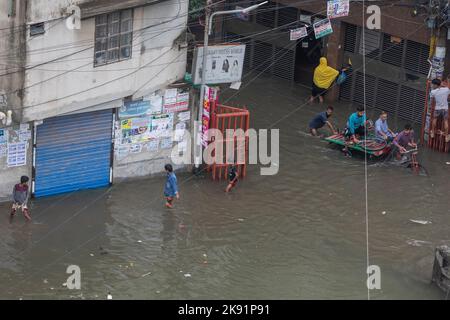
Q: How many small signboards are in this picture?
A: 3